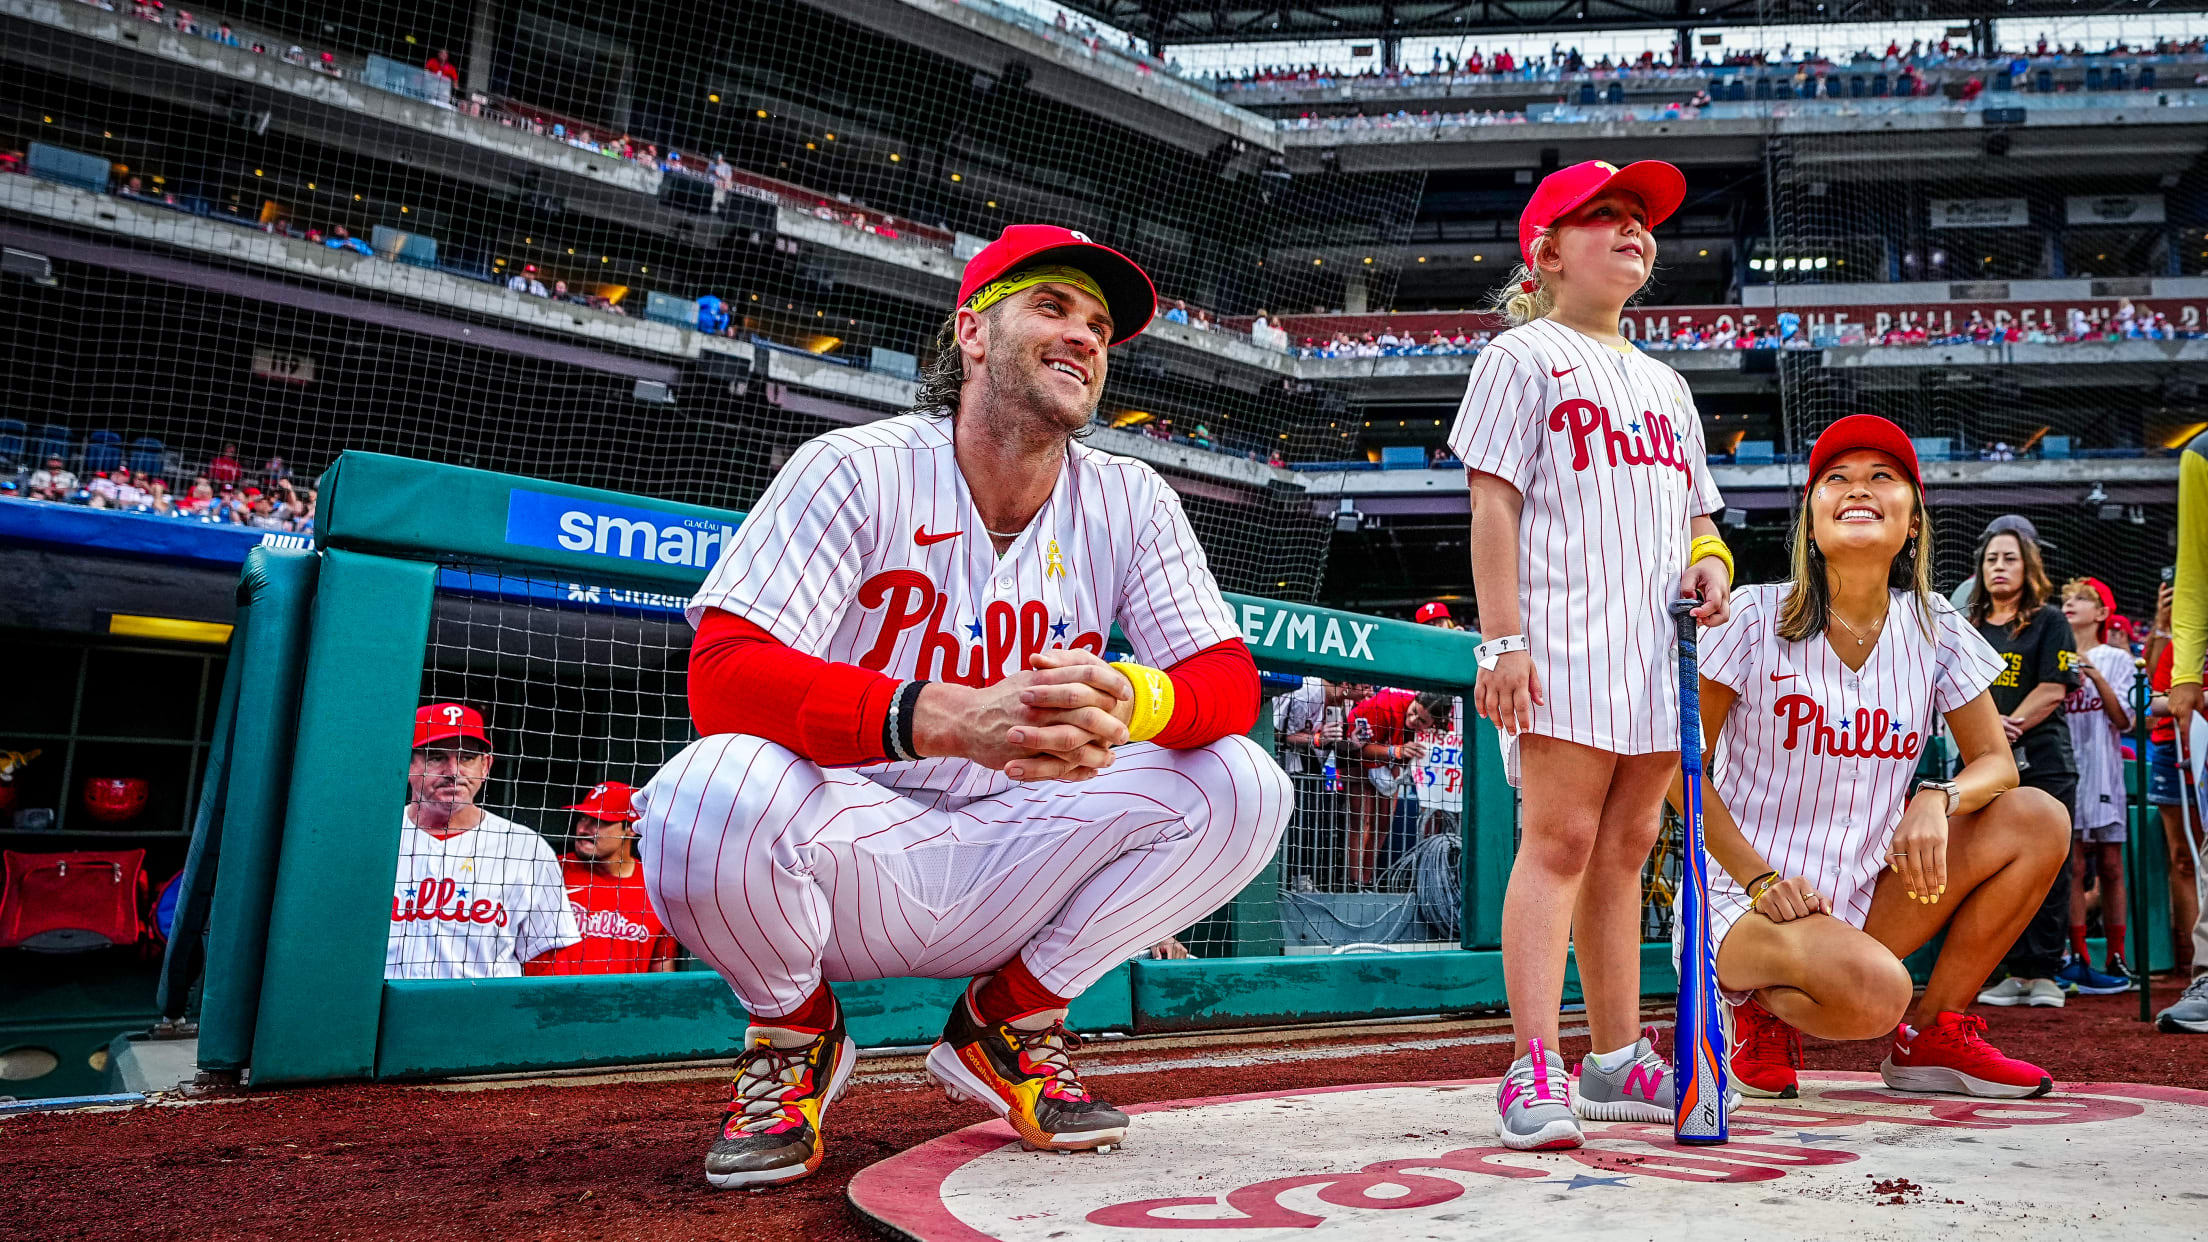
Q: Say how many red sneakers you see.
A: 2